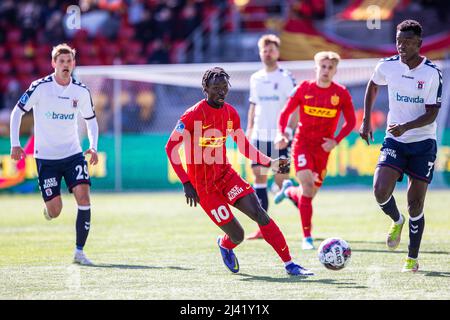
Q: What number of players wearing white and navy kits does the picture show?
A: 3